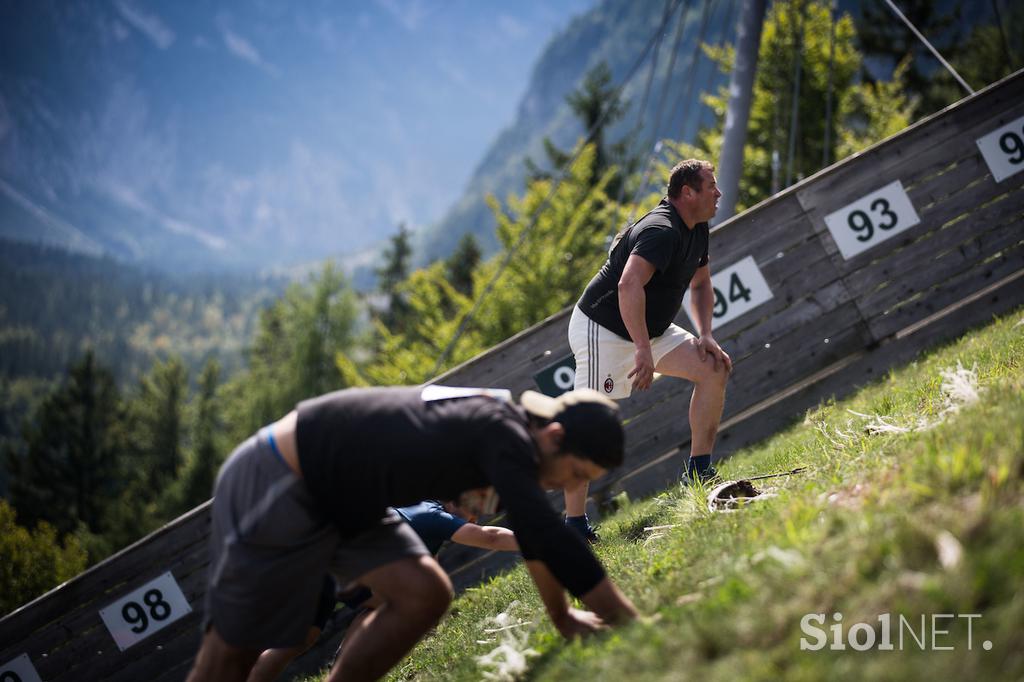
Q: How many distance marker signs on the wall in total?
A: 6